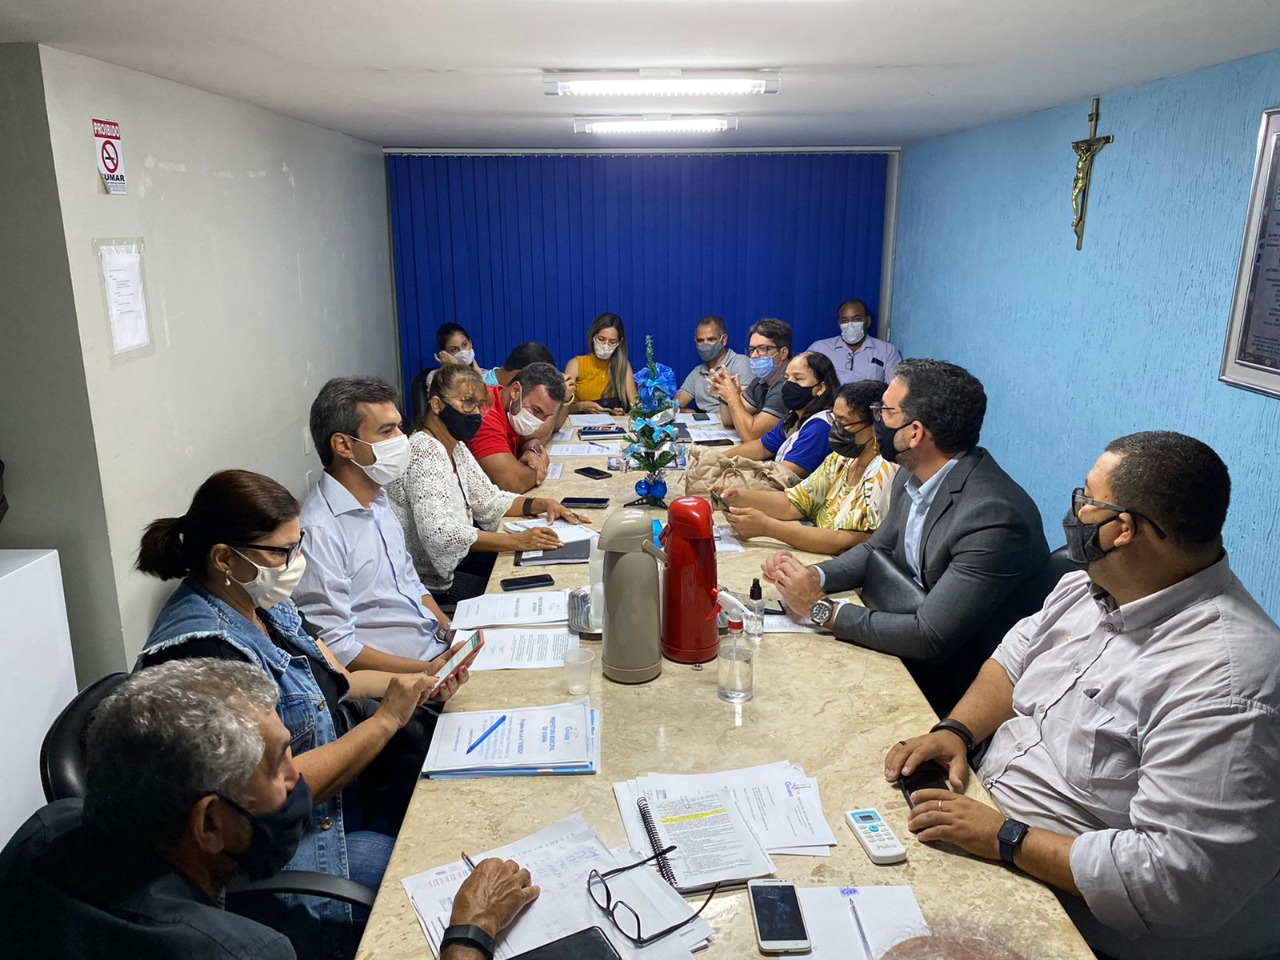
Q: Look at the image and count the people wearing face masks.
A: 14